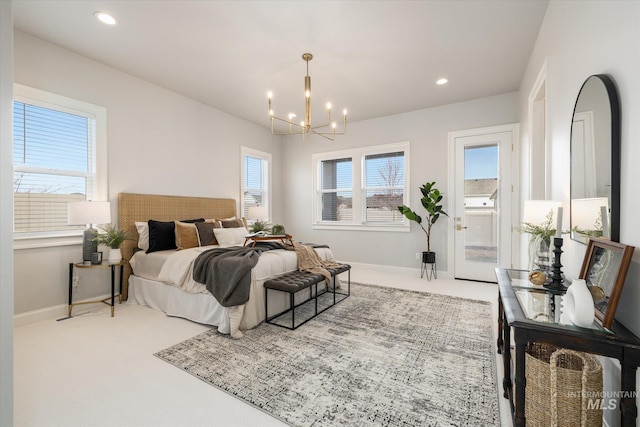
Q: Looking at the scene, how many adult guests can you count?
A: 0